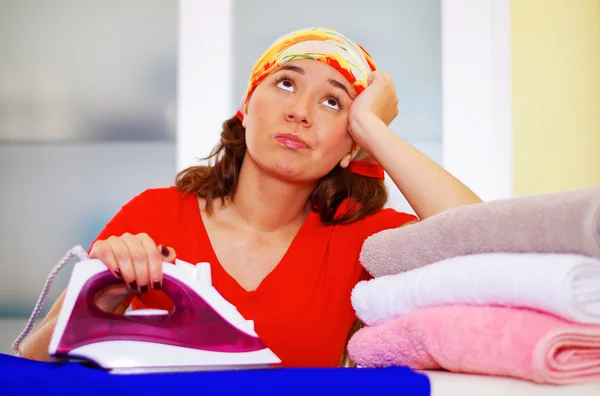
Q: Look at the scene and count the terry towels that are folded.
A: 3